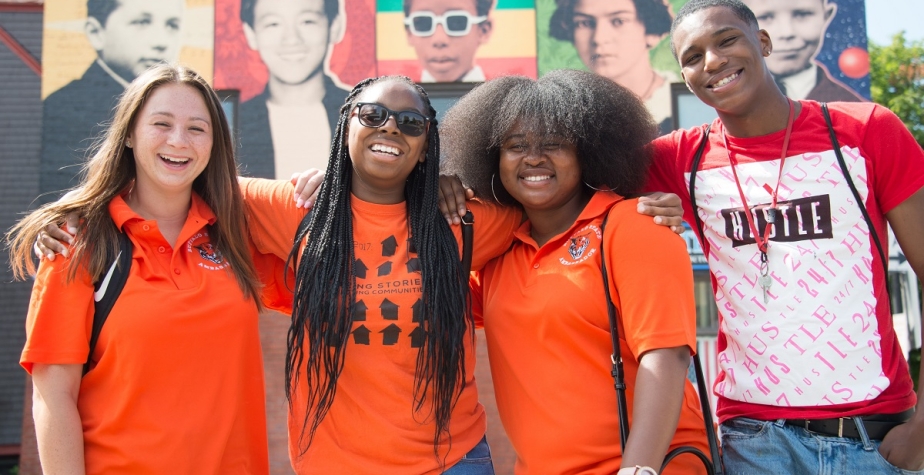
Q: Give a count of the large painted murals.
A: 5